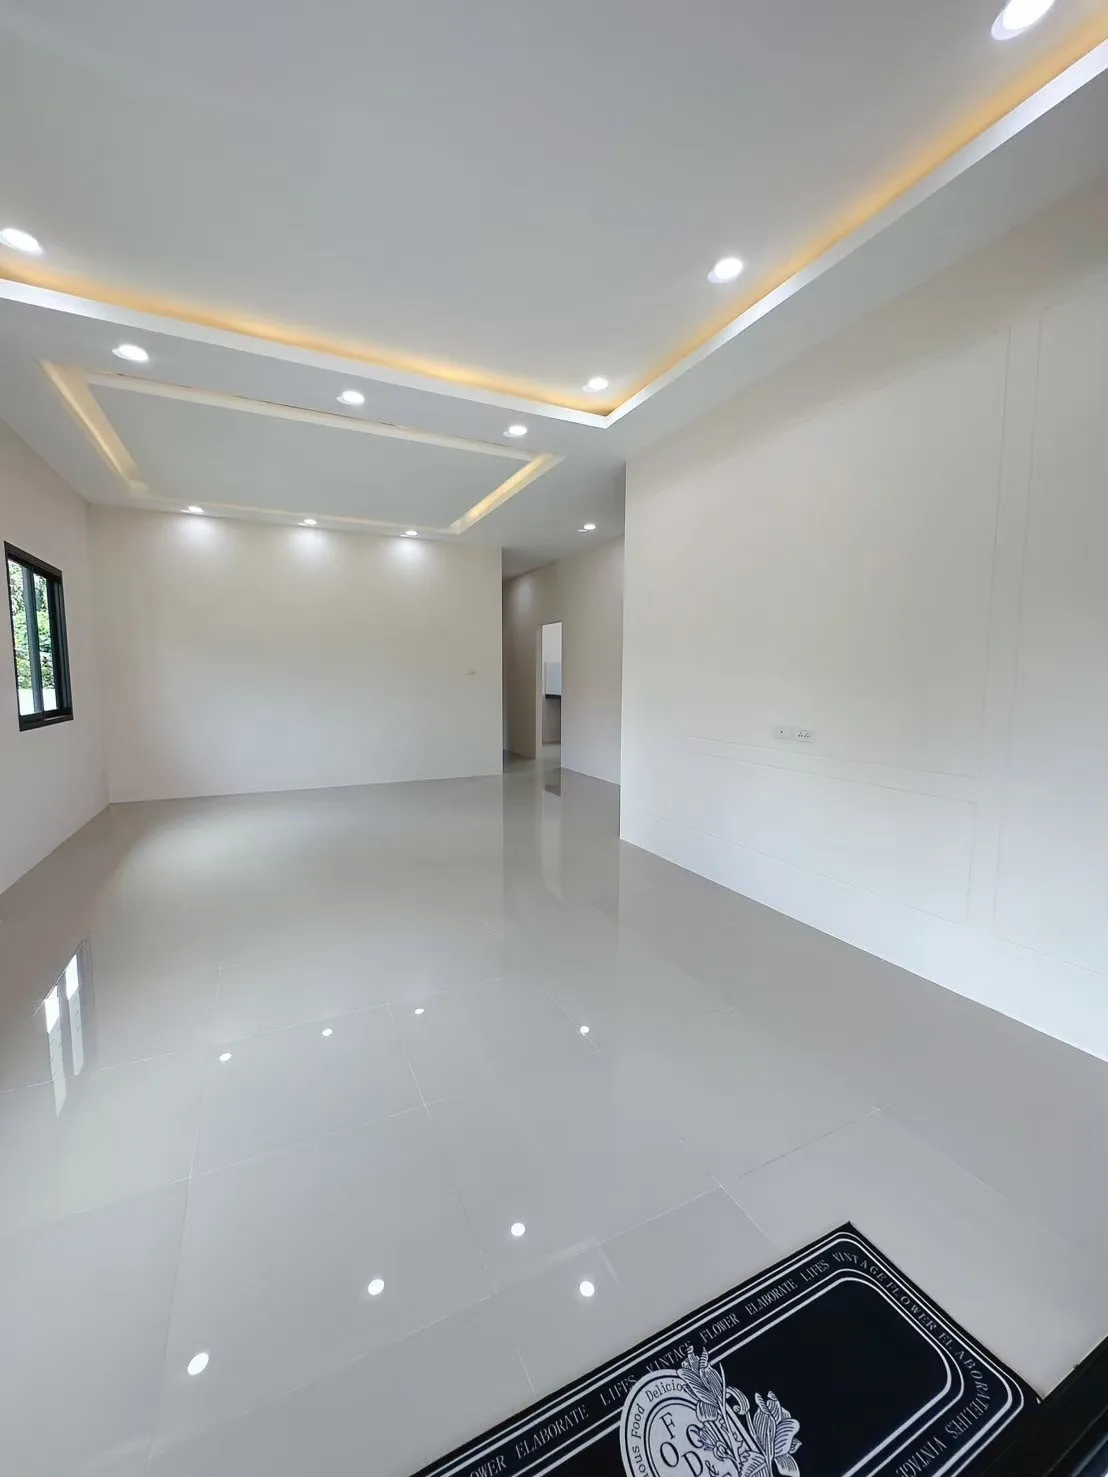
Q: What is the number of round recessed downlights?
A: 11